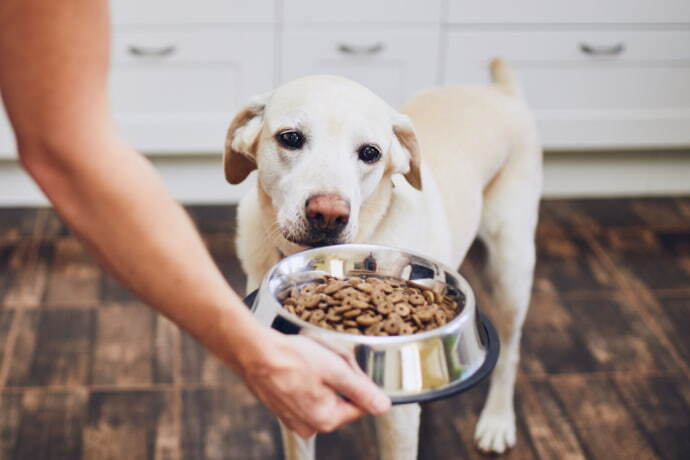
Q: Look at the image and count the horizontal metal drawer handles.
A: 3